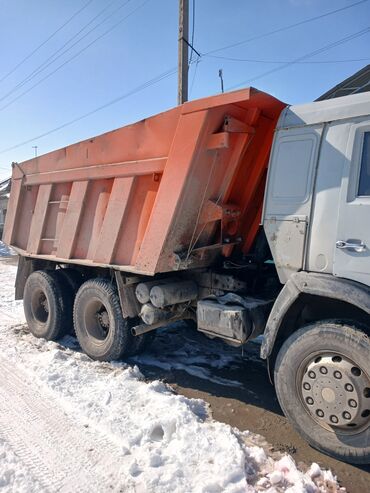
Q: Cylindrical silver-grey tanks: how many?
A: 3